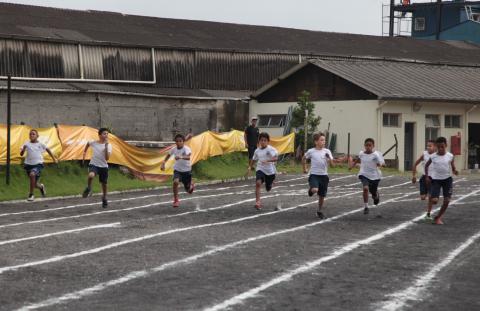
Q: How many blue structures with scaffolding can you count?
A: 1